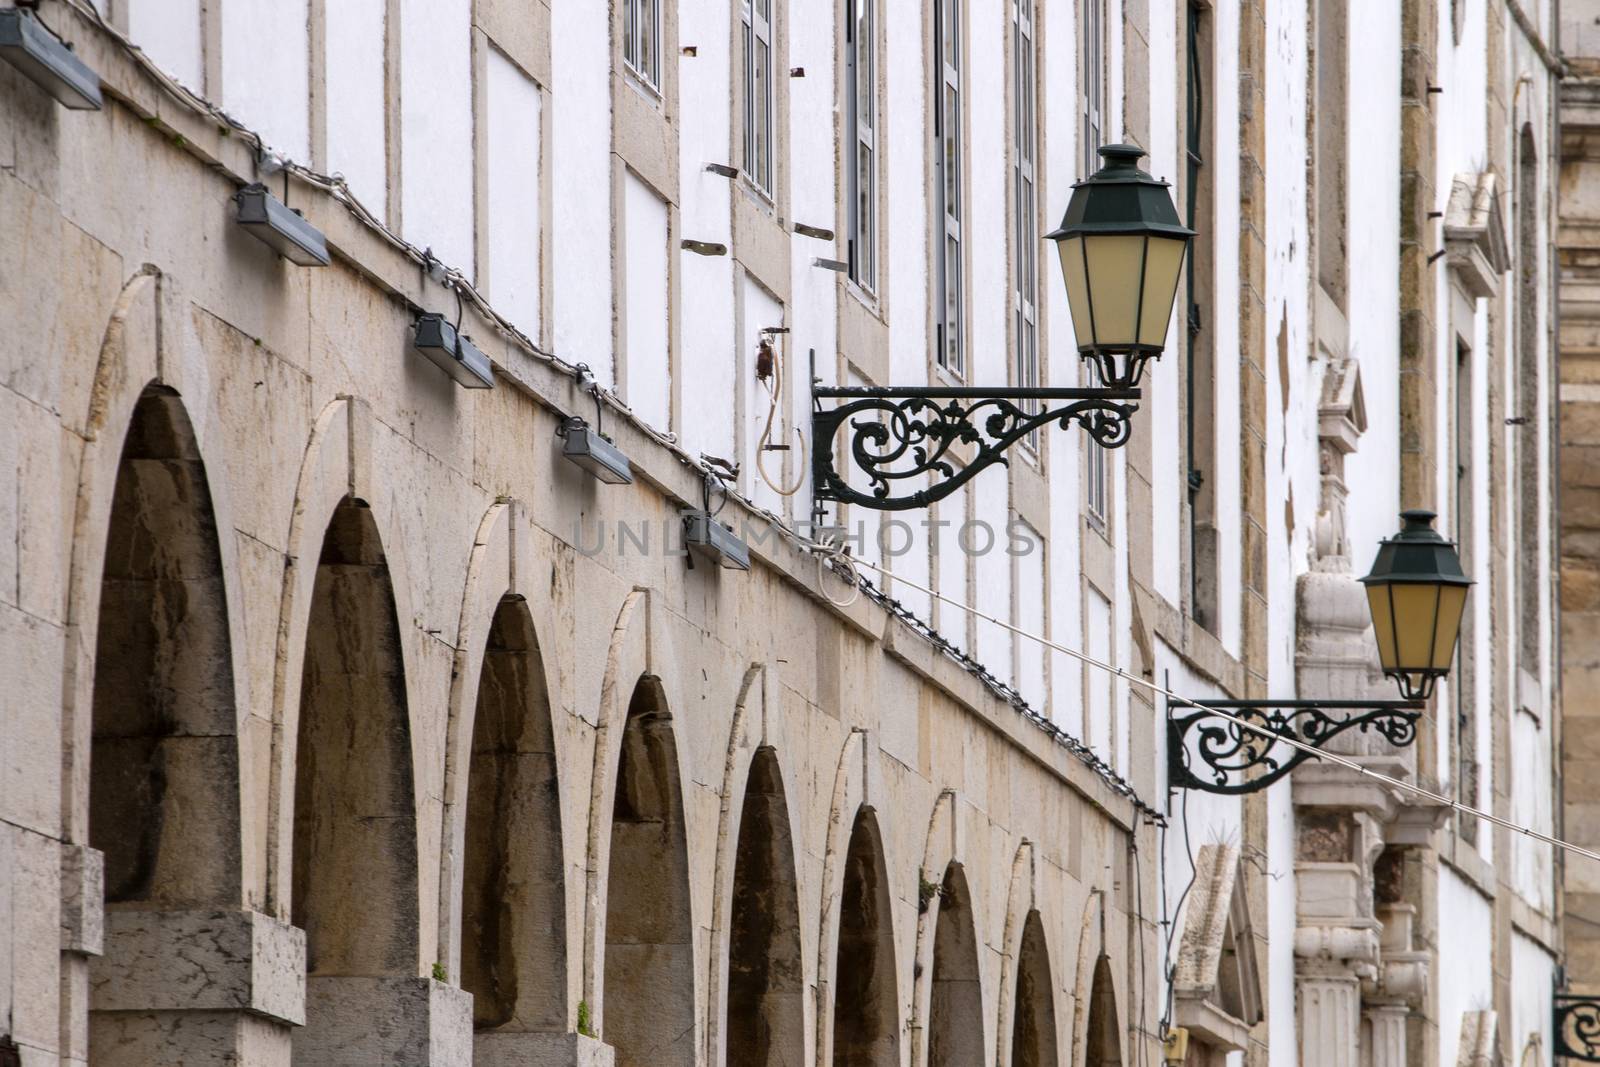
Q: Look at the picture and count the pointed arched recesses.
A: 9